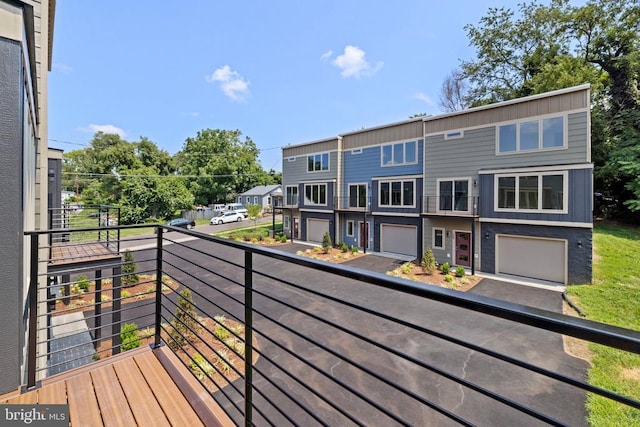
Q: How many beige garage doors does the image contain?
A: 3